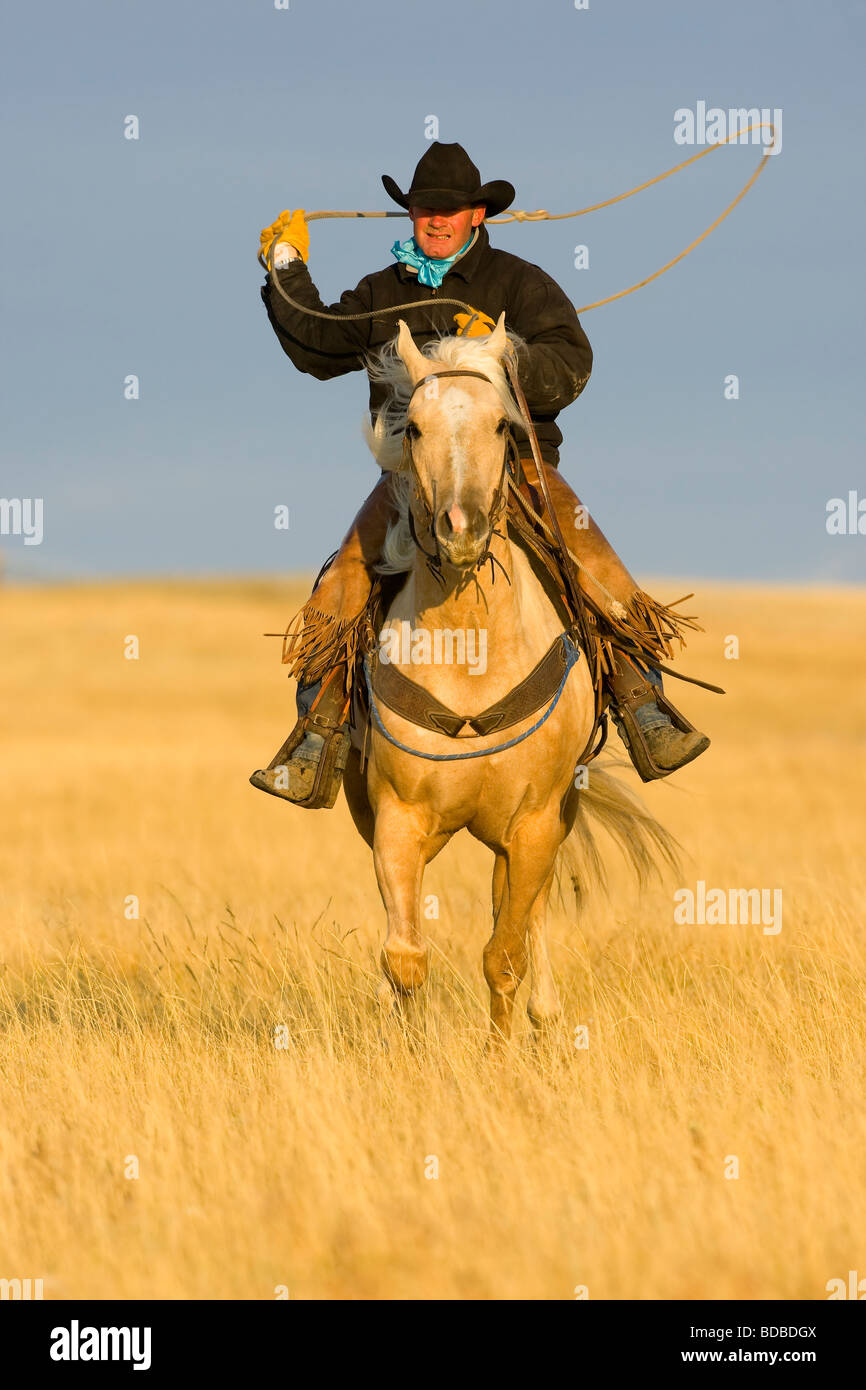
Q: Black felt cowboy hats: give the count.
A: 1